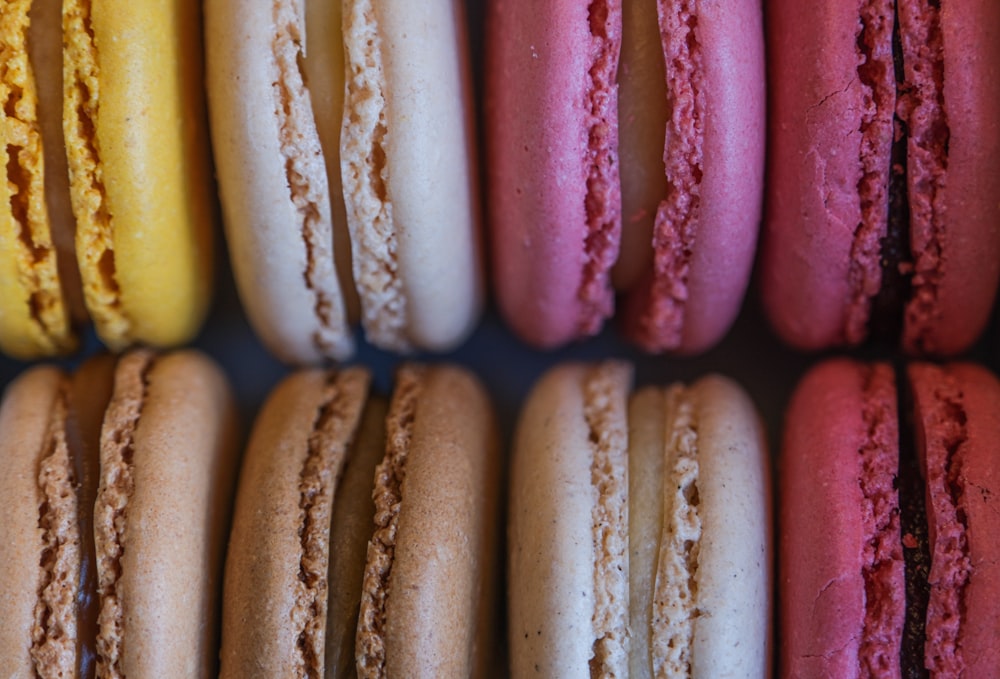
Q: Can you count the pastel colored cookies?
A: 8